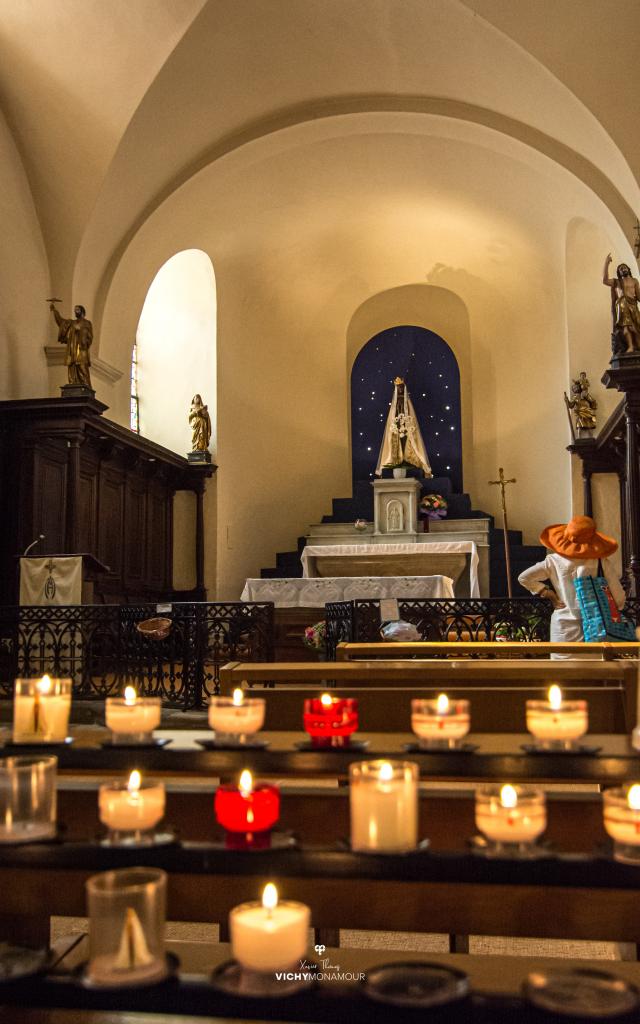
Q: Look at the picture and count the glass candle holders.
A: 14